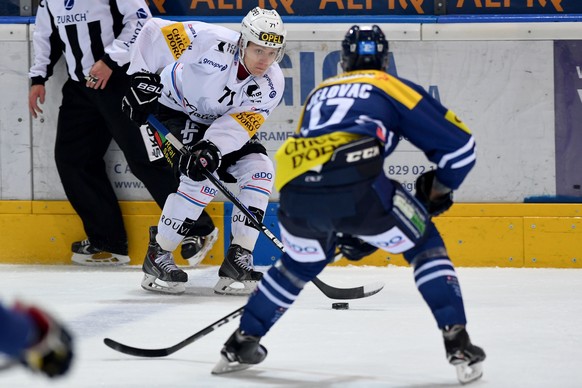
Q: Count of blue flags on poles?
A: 0